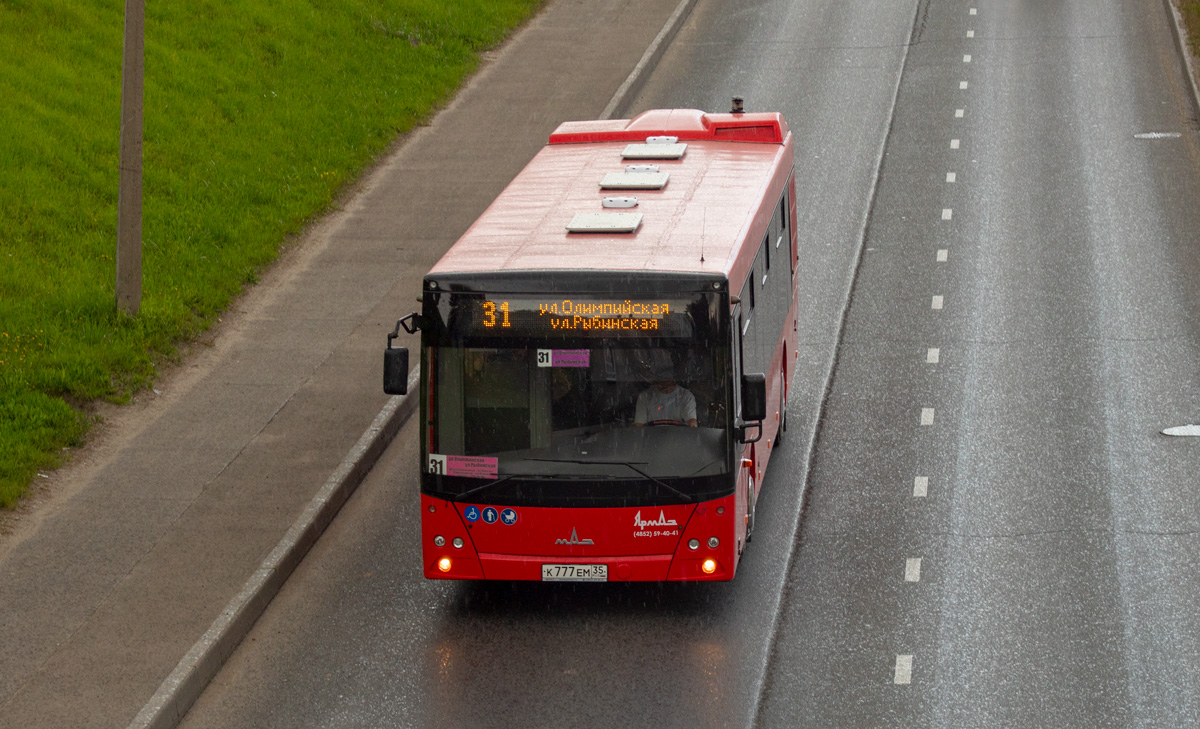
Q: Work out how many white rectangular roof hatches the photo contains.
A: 3